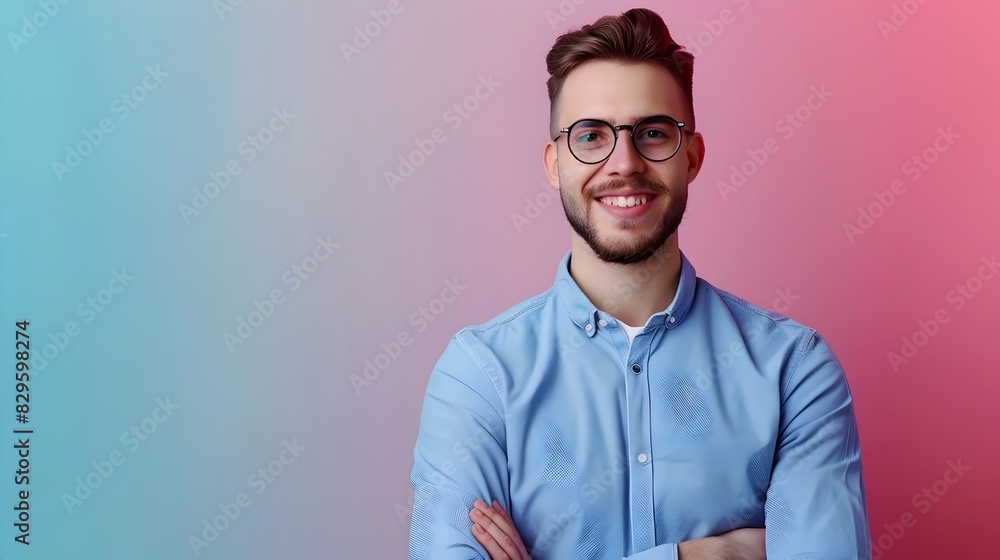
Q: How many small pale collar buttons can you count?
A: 3